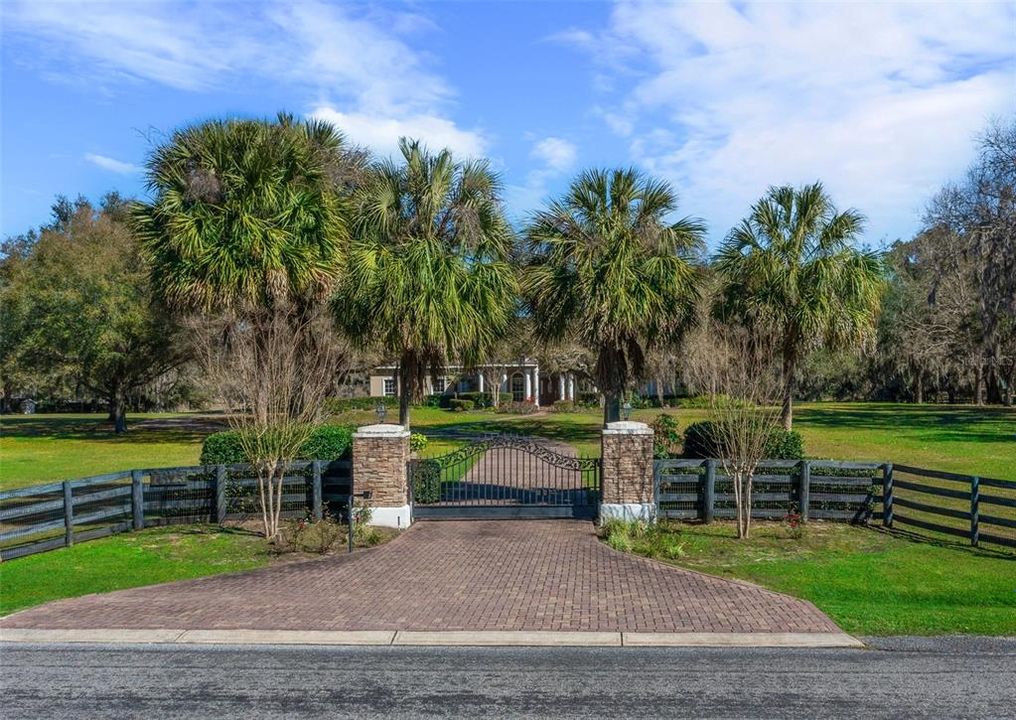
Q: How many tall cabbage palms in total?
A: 4